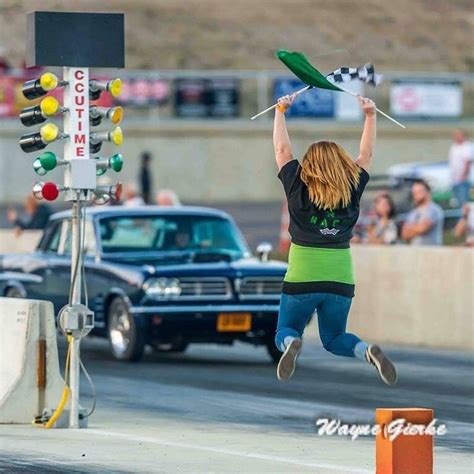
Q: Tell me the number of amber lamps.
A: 6